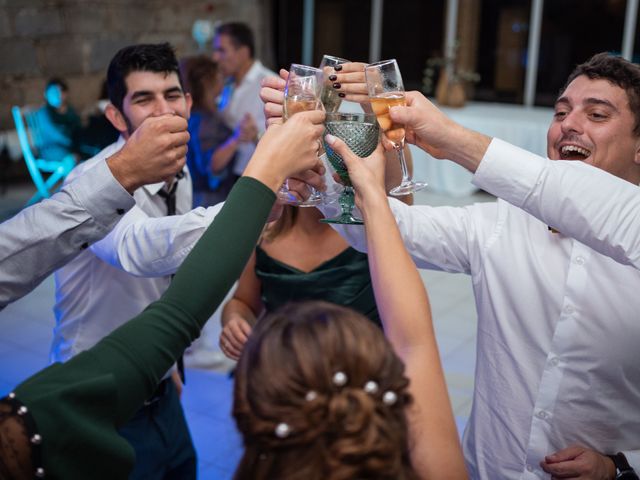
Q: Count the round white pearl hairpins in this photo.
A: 5